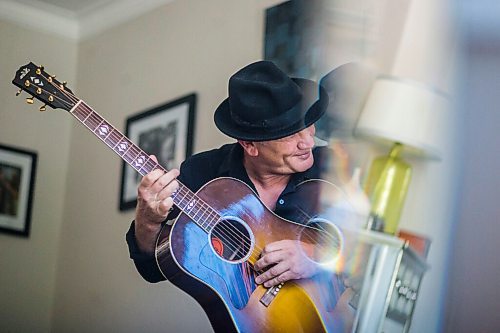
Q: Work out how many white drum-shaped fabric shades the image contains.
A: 1